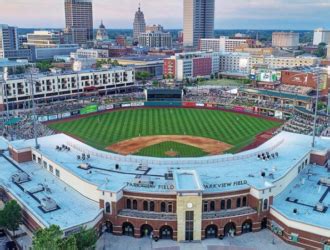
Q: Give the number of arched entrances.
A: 8